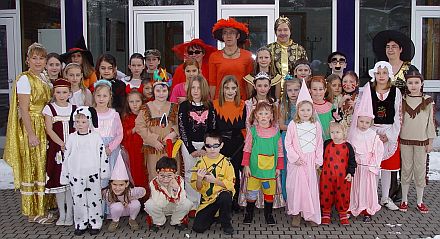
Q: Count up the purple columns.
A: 3